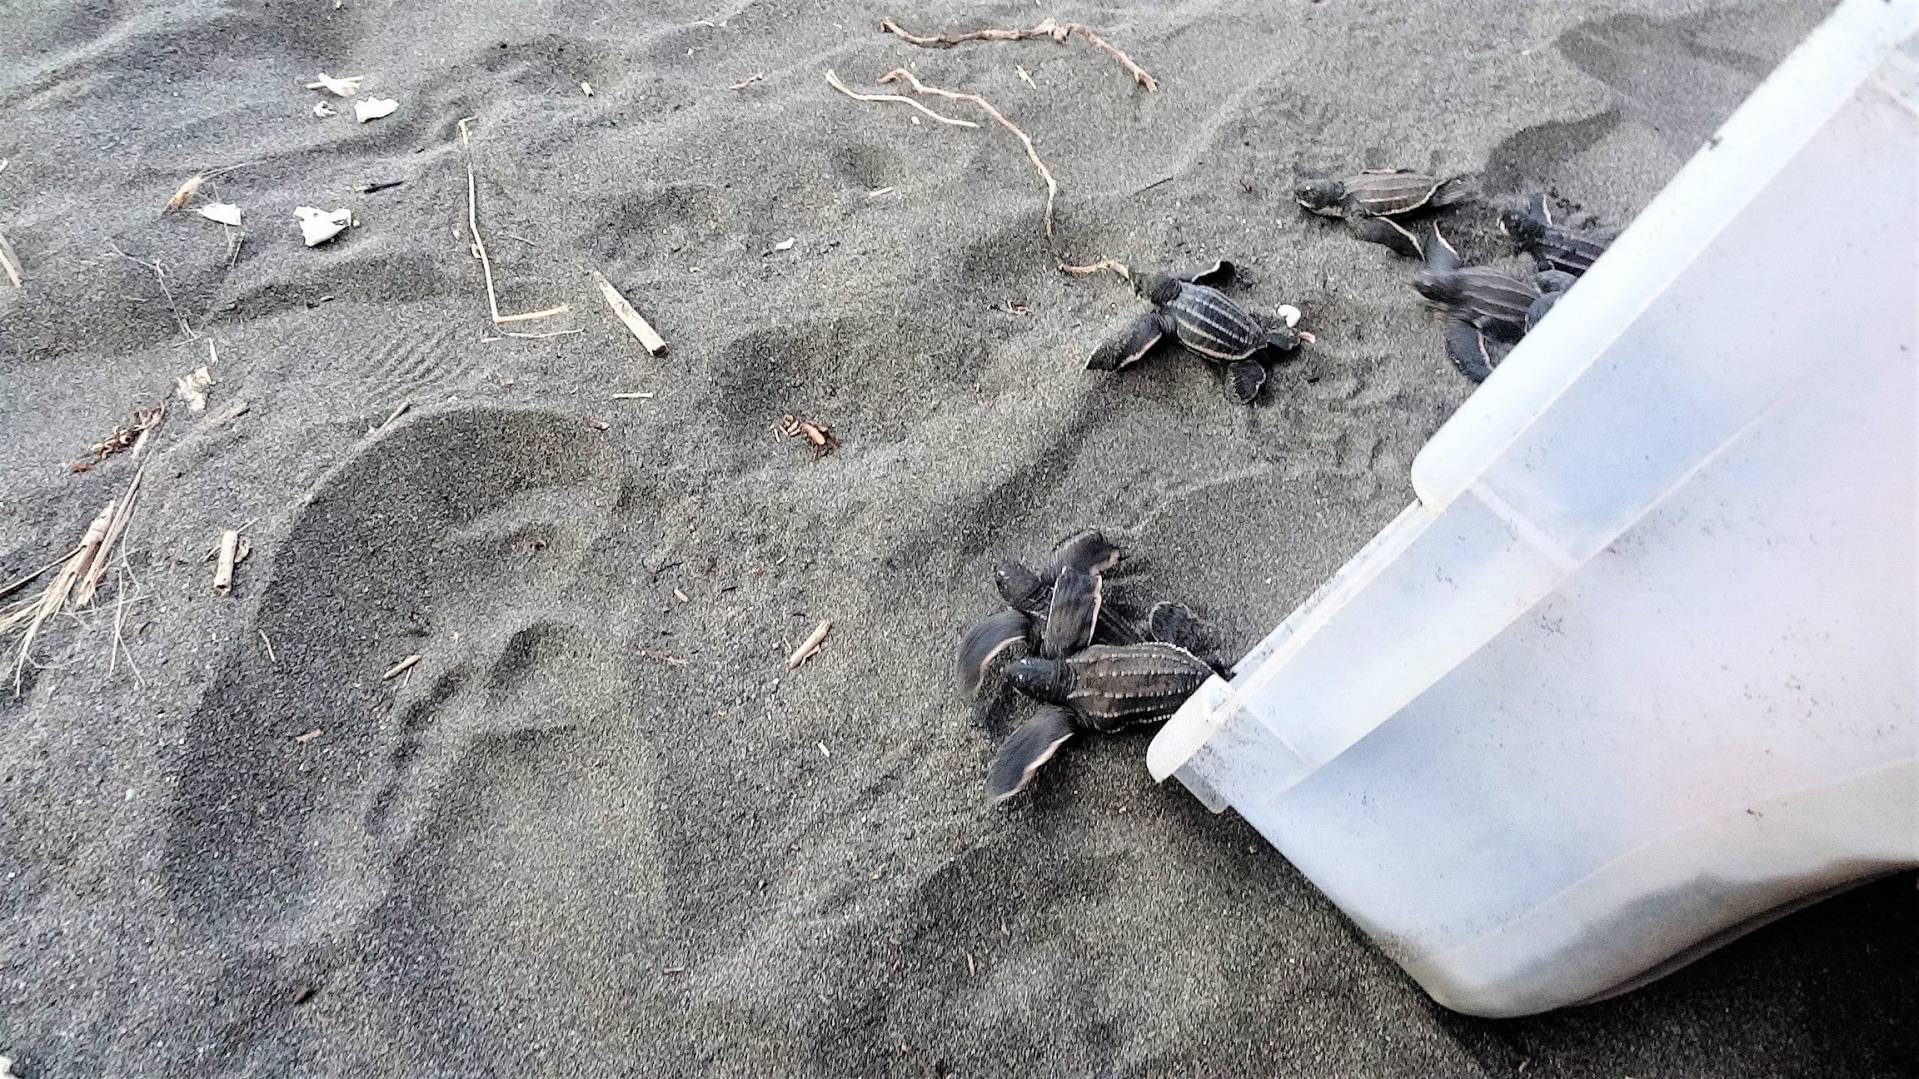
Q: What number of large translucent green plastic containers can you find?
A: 0